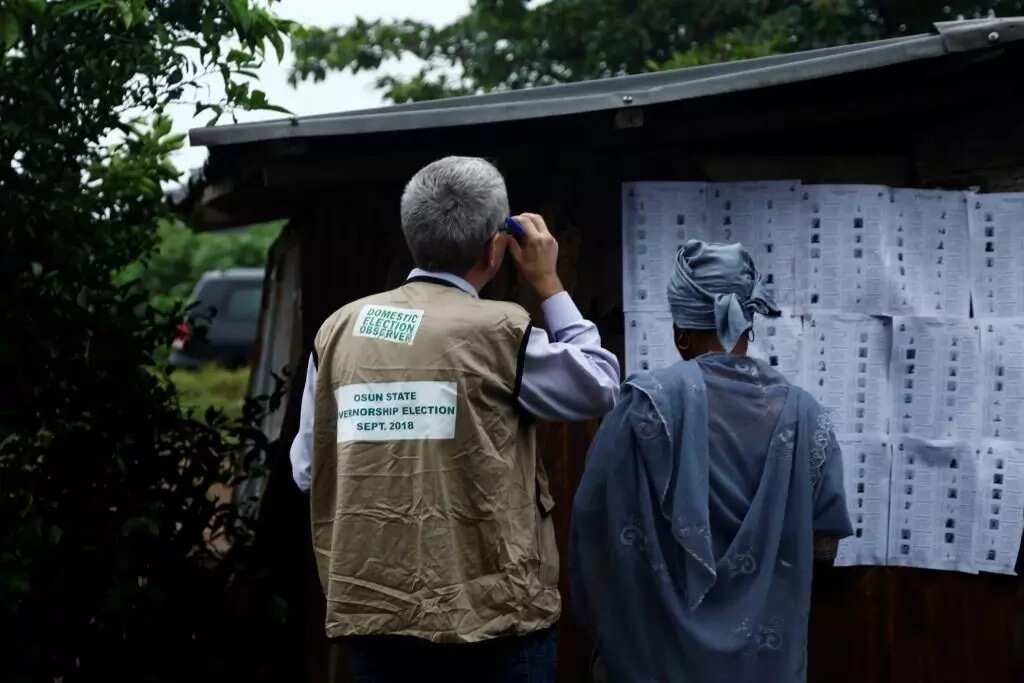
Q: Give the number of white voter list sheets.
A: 13